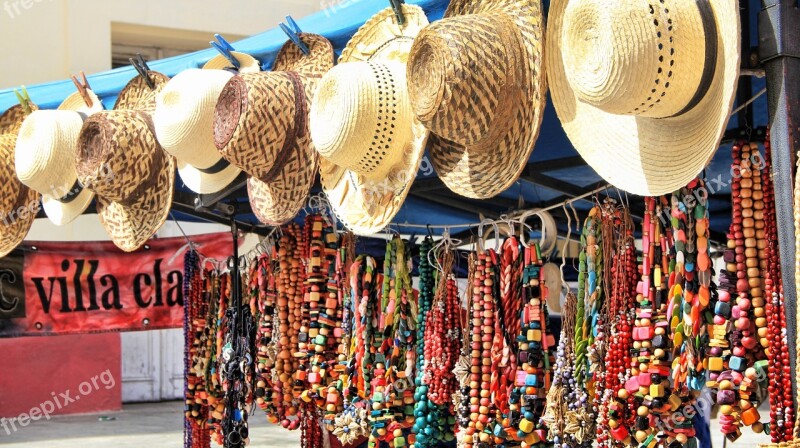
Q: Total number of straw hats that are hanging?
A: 8